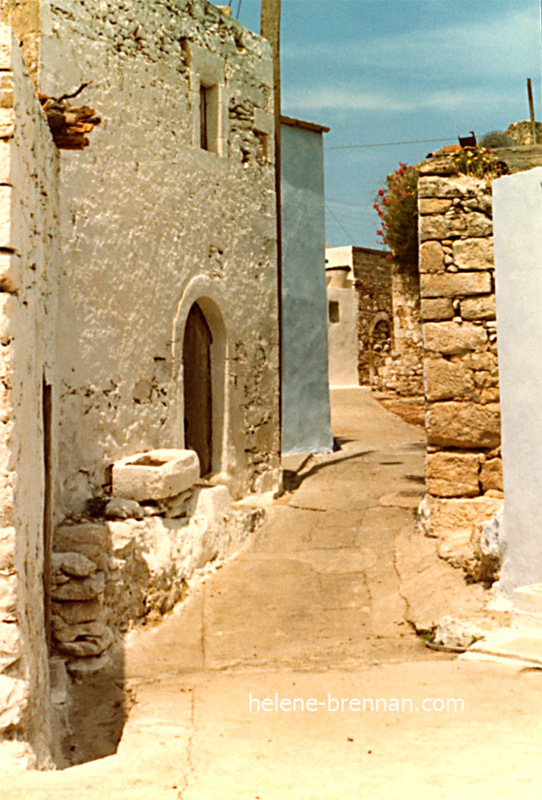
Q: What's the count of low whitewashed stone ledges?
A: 1